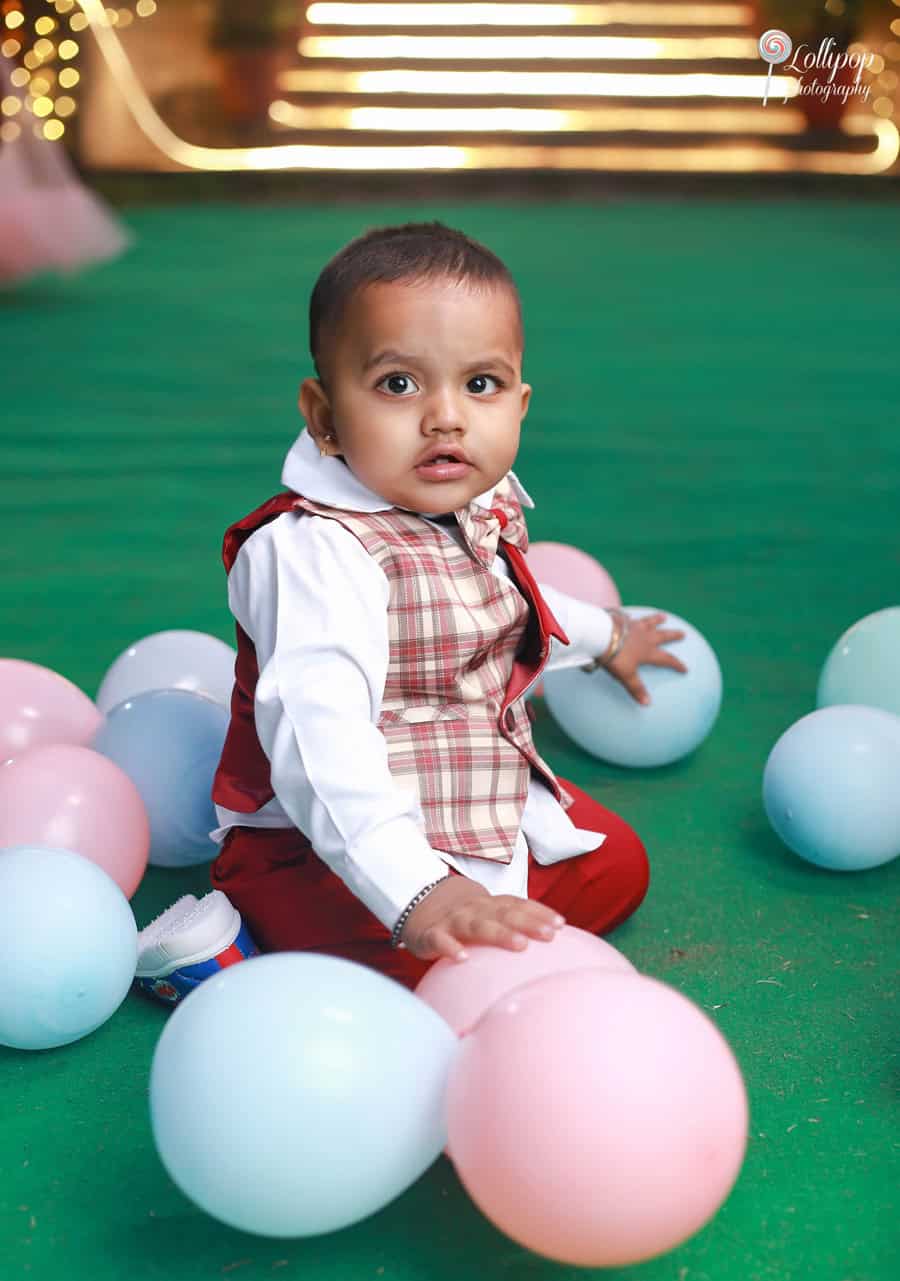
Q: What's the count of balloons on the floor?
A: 12